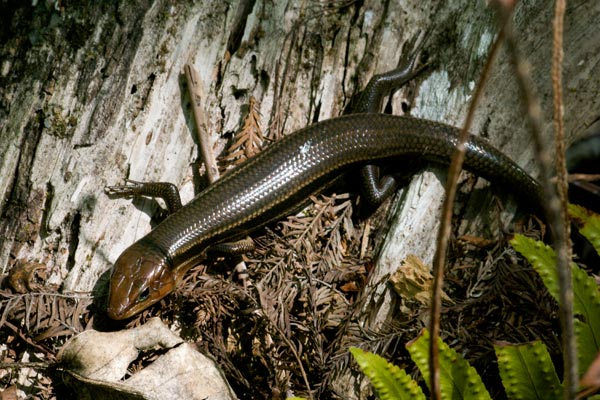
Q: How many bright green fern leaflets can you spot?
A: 5